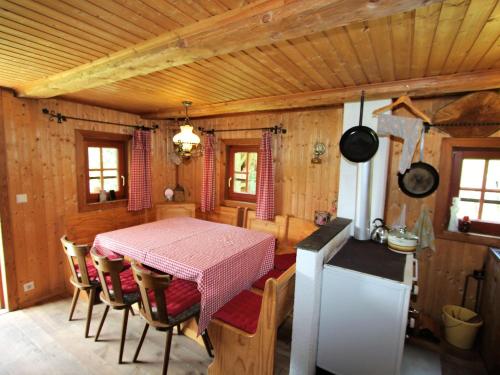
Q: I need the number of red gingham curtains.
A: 3